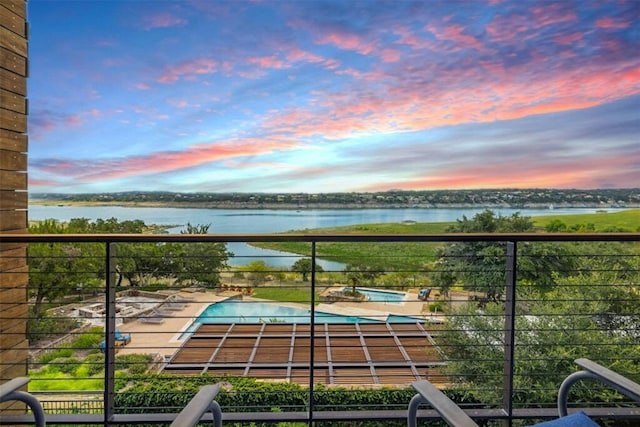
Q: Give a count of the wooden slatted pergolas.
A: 1